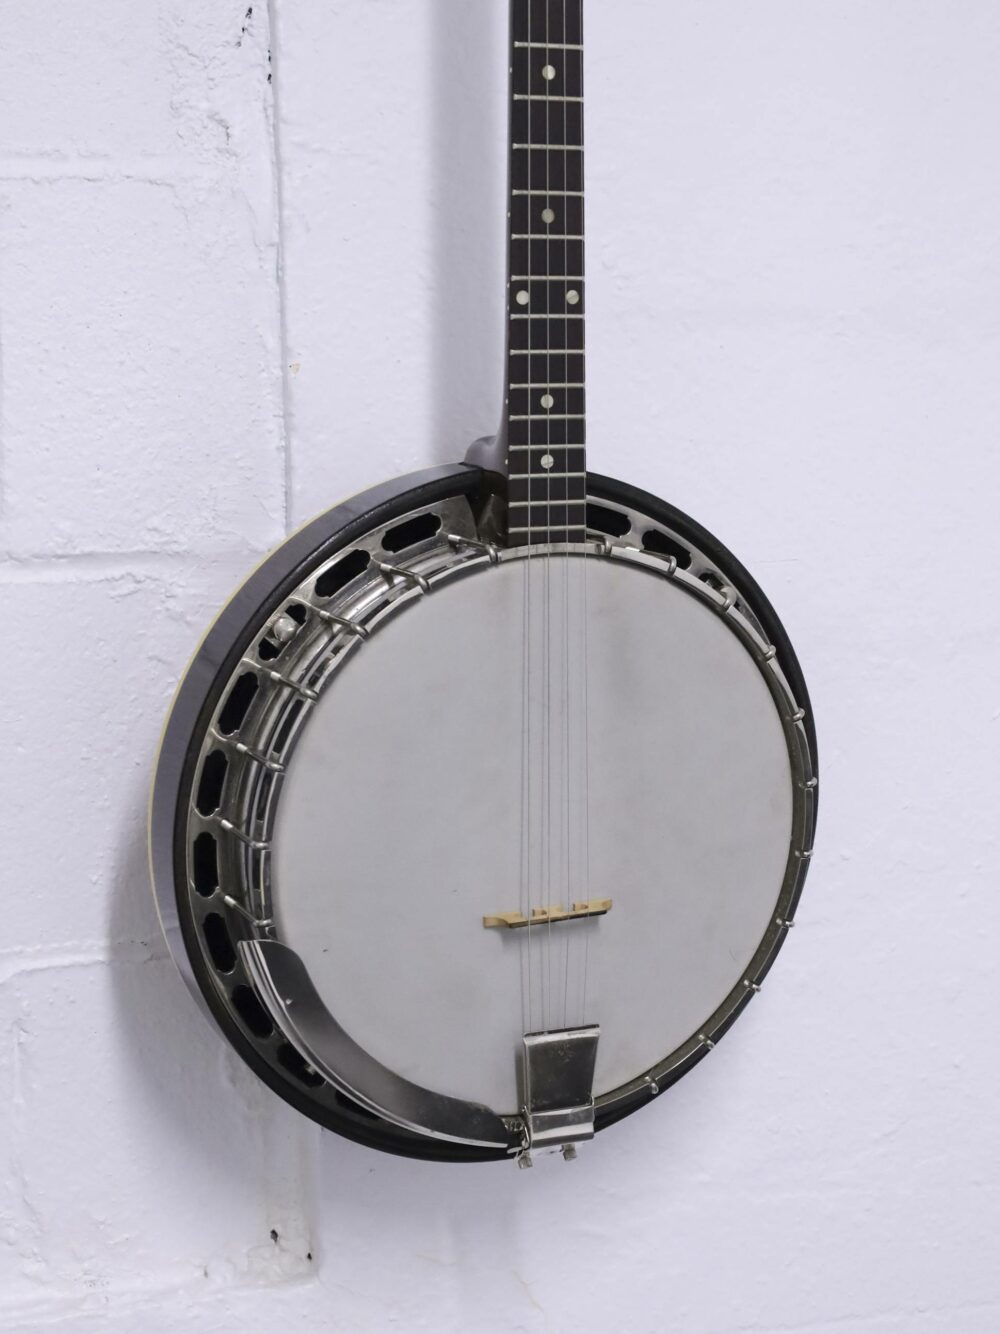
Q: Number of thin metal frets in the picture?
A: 14